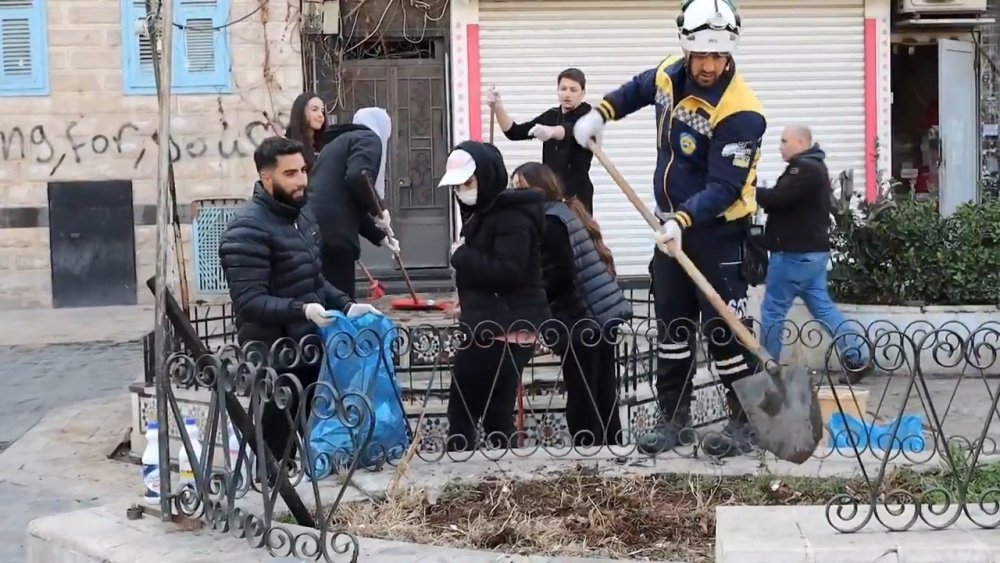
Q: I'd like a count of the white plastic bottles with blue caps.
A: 2